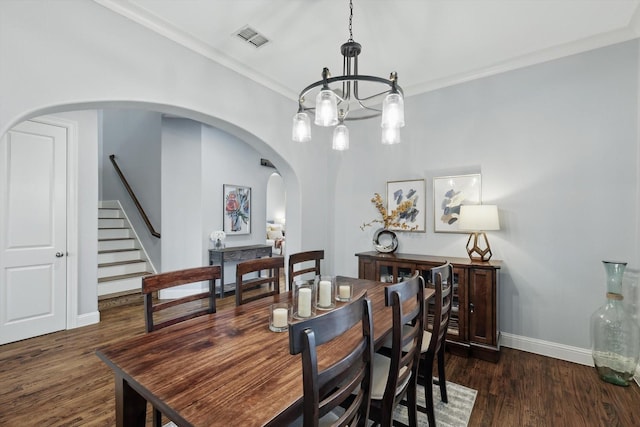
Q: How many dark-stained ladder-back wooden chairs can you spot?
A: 6